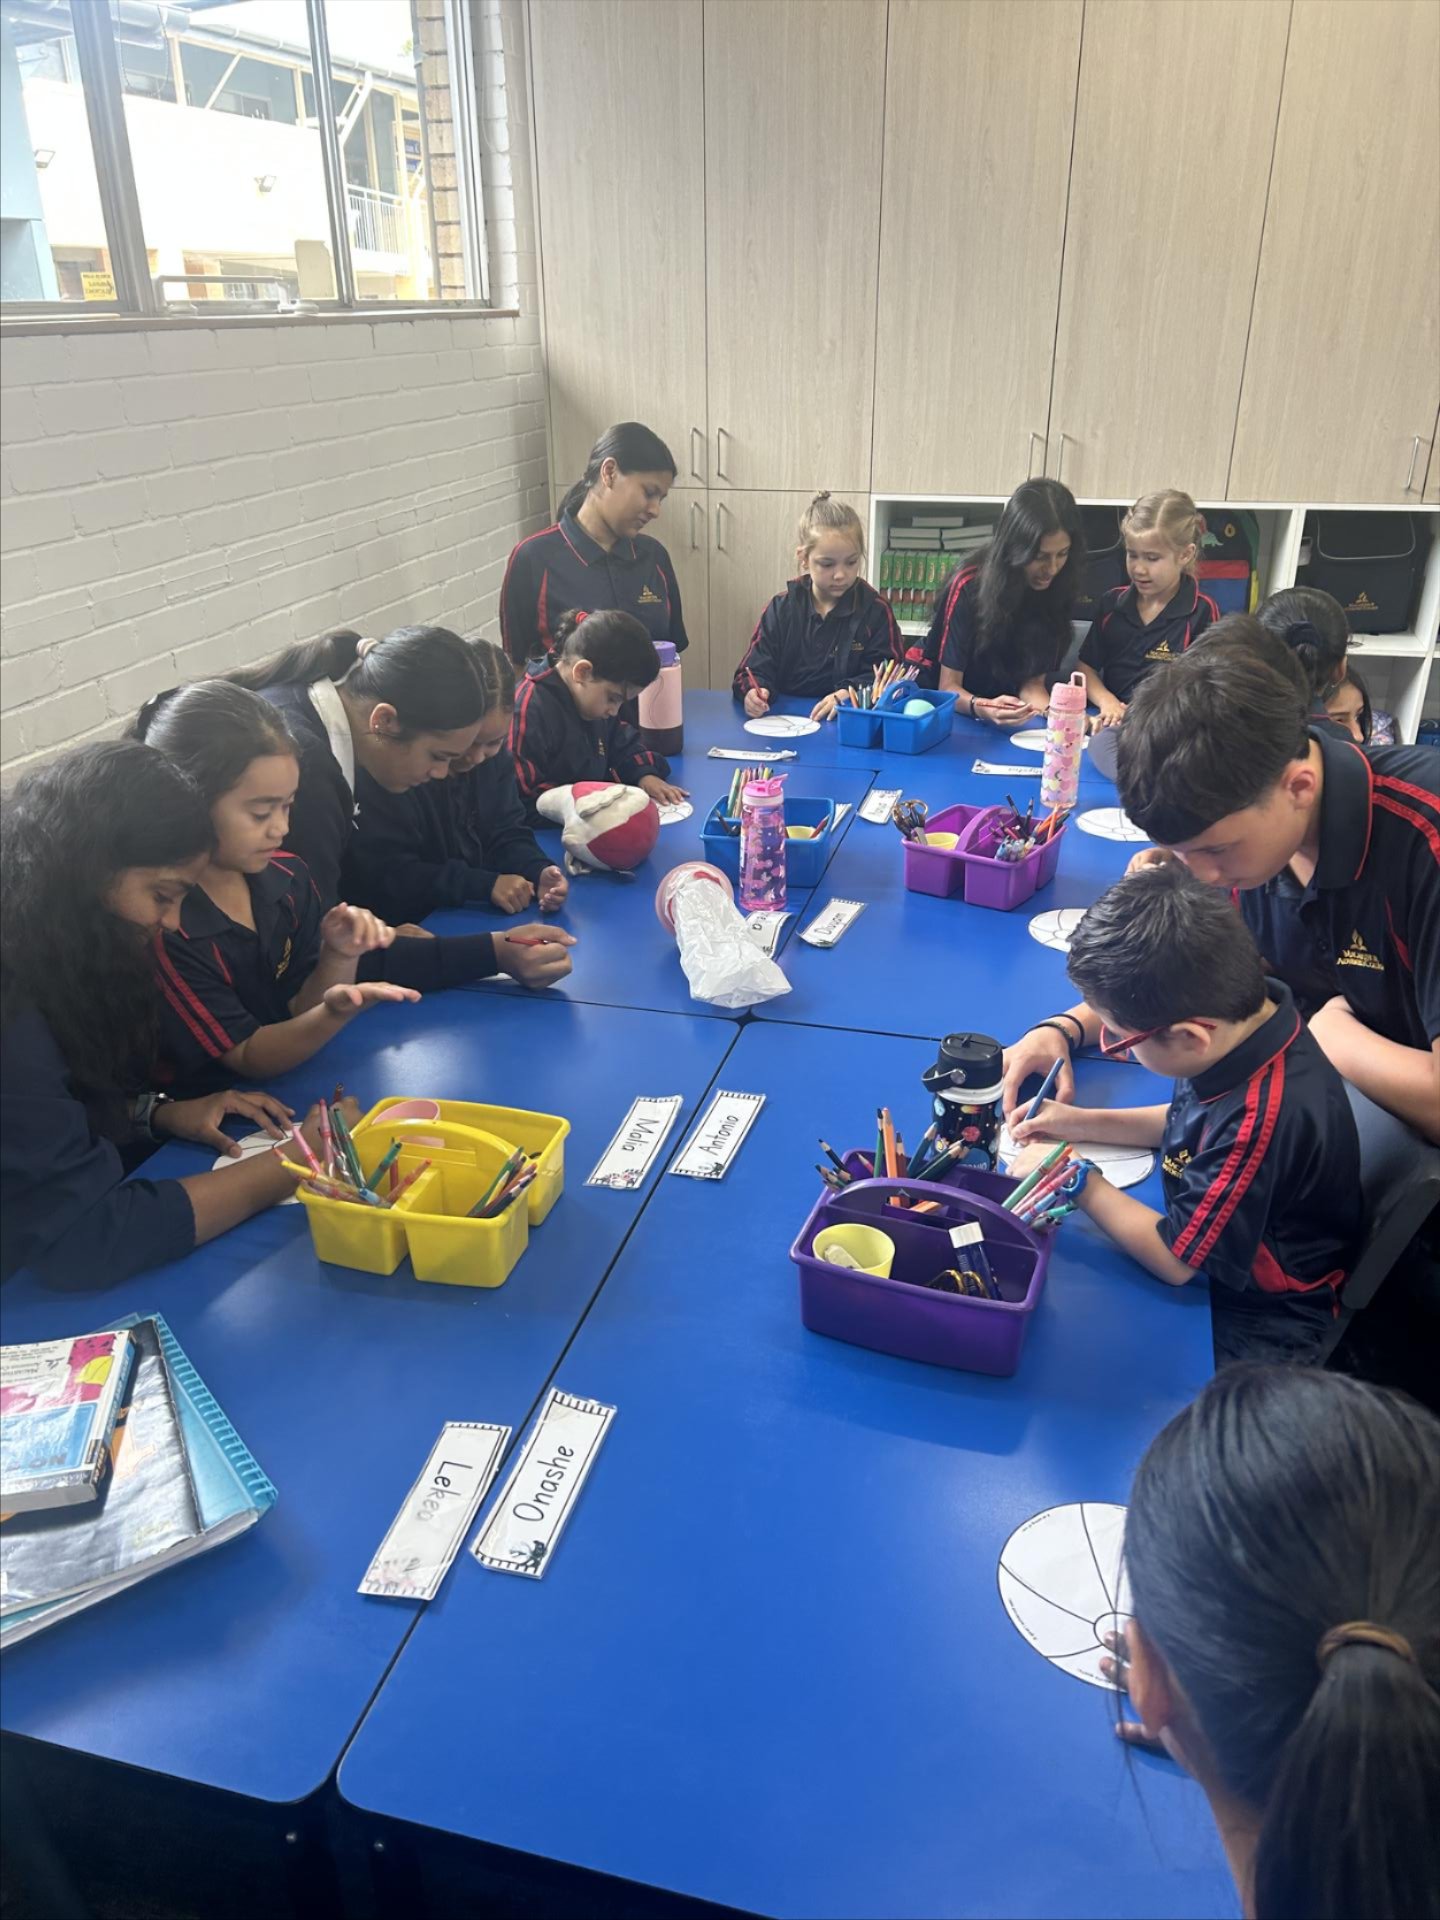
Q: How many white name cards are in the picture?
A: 10